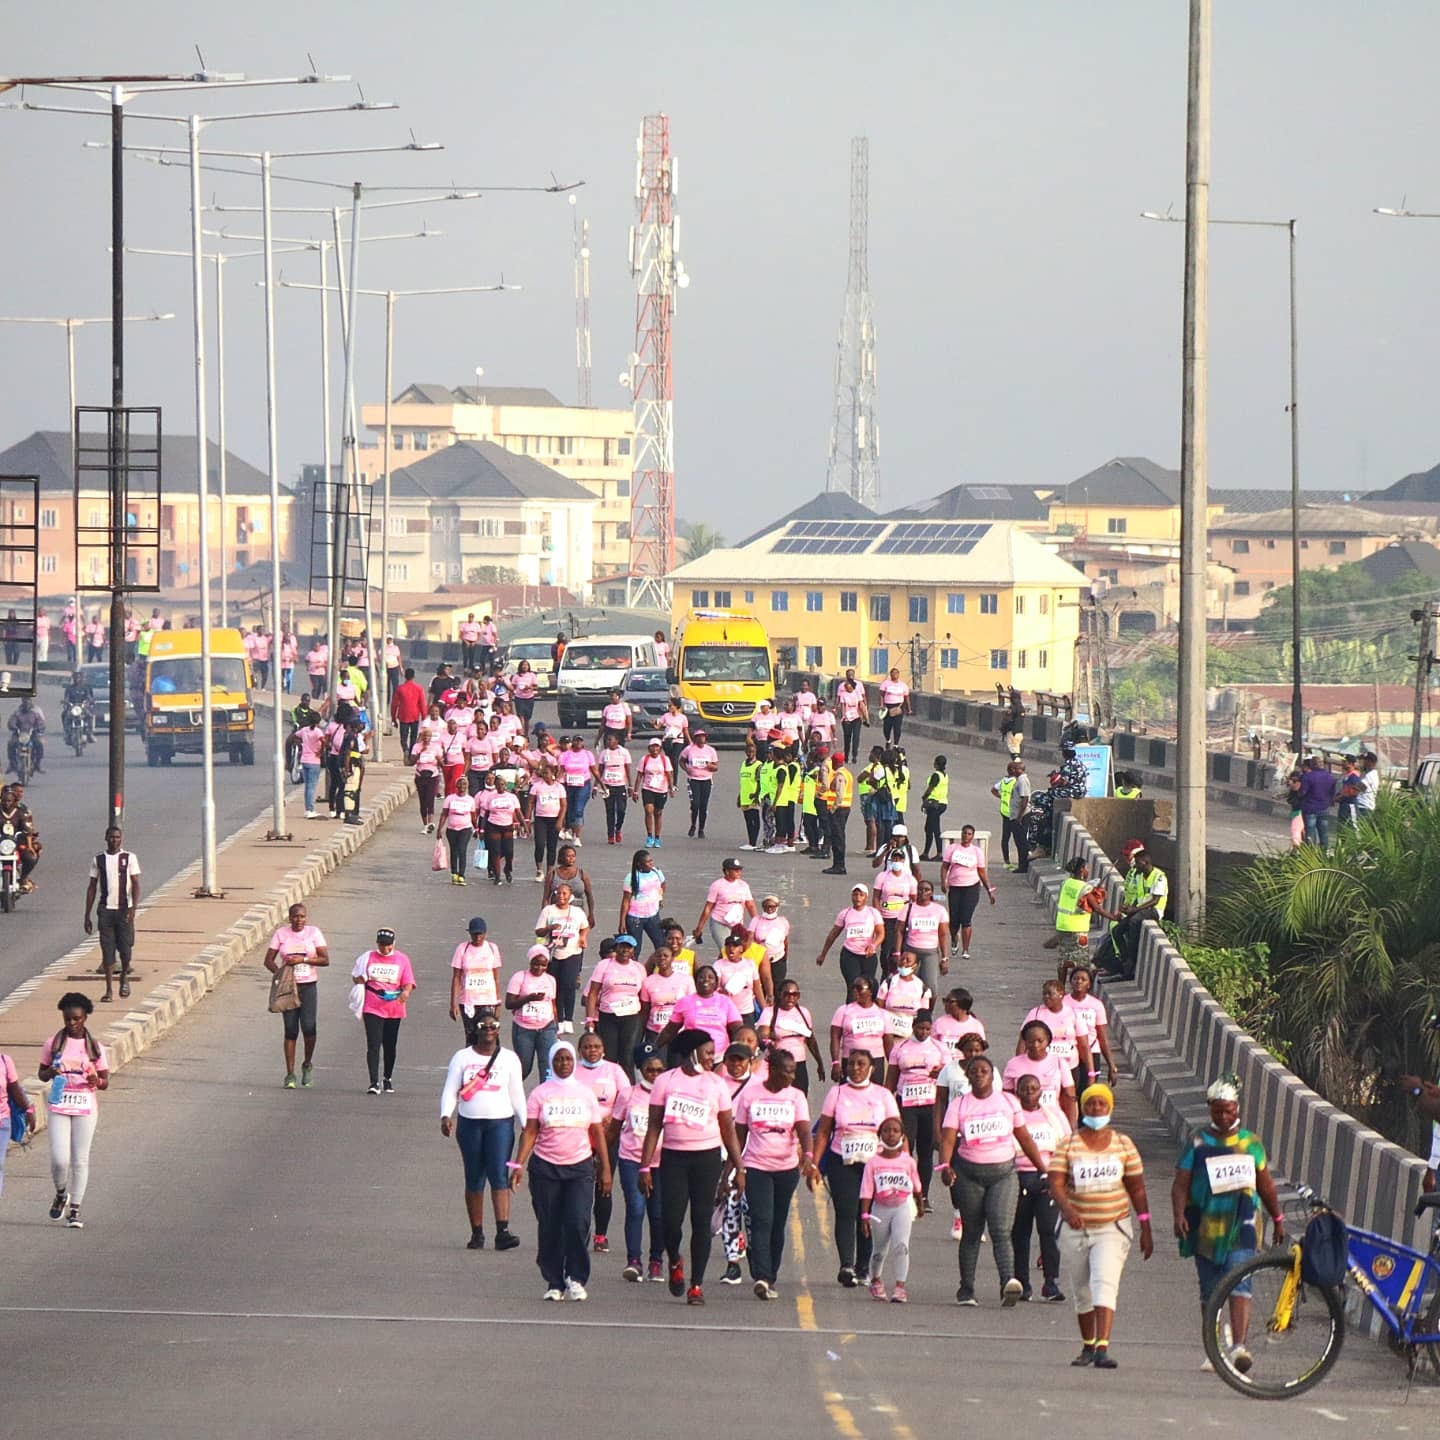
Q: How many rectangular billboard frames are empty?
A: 3